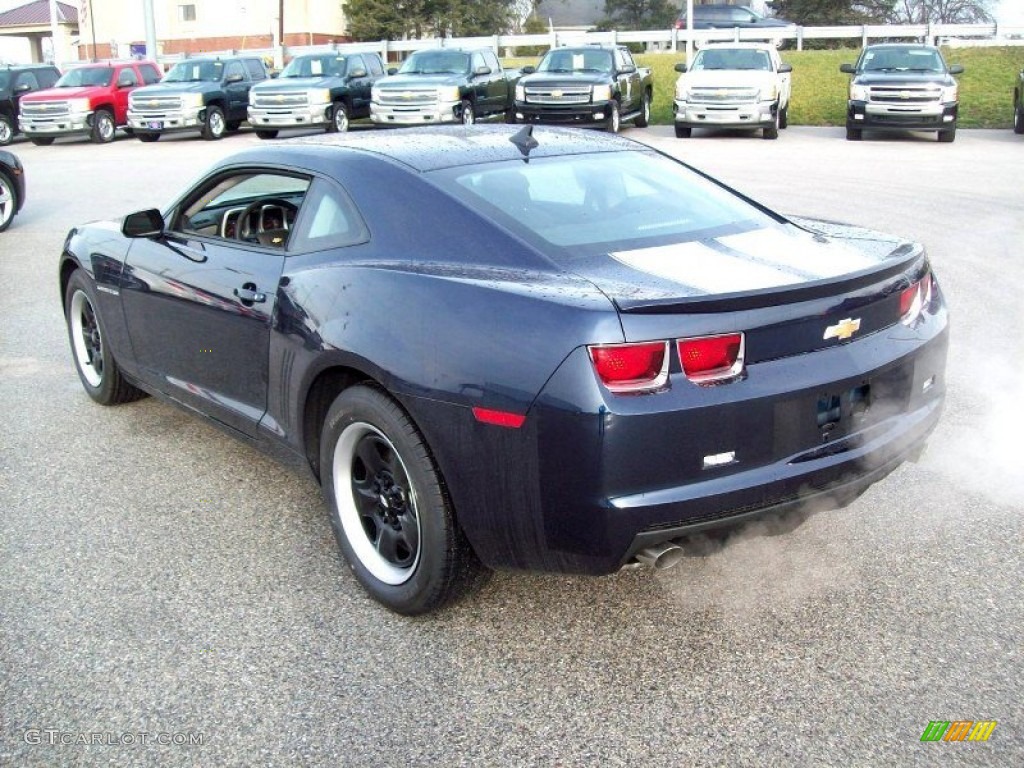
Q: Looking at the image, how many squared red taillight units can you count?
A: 4